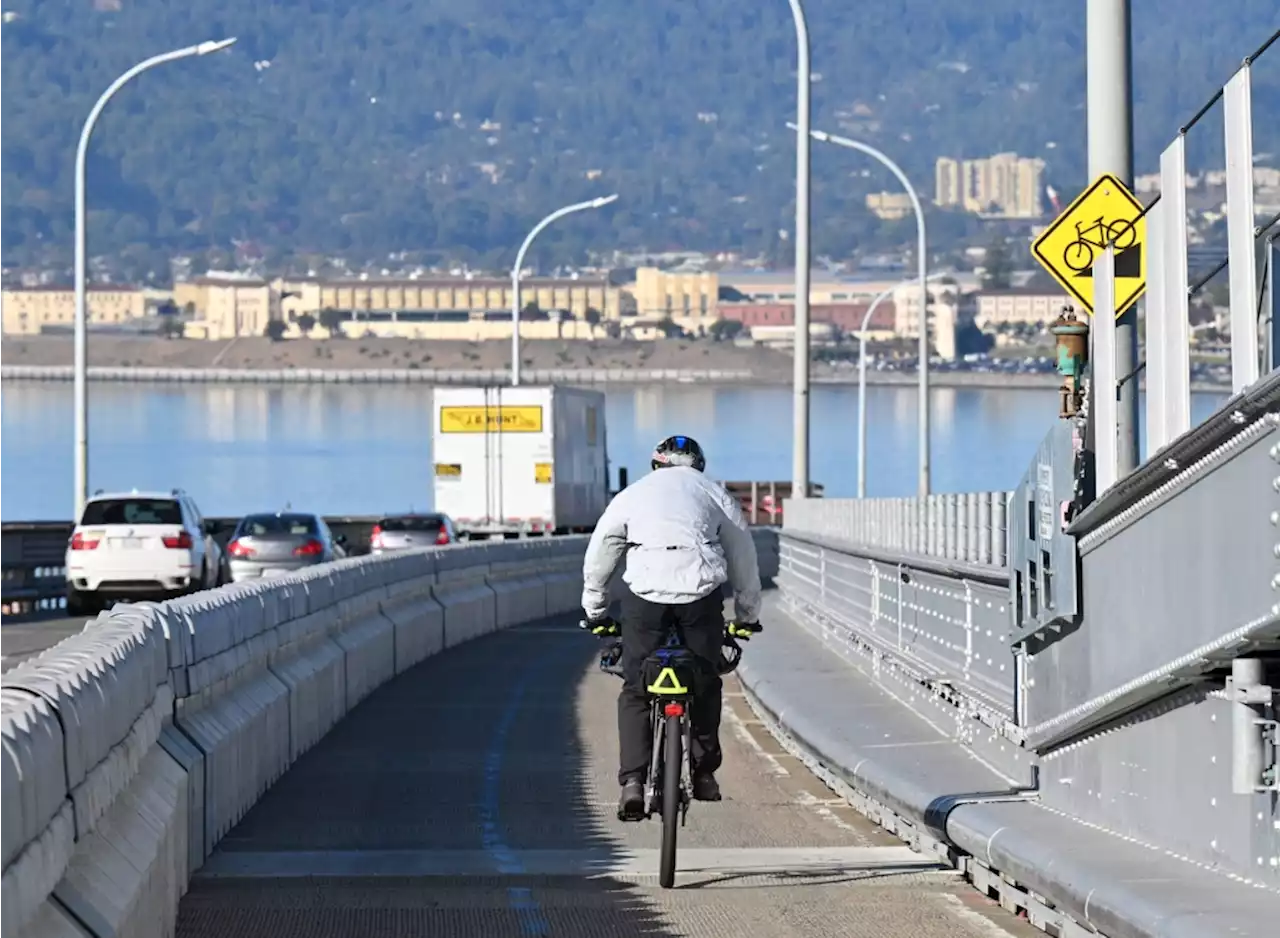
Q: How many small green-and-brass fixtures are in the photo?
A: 1